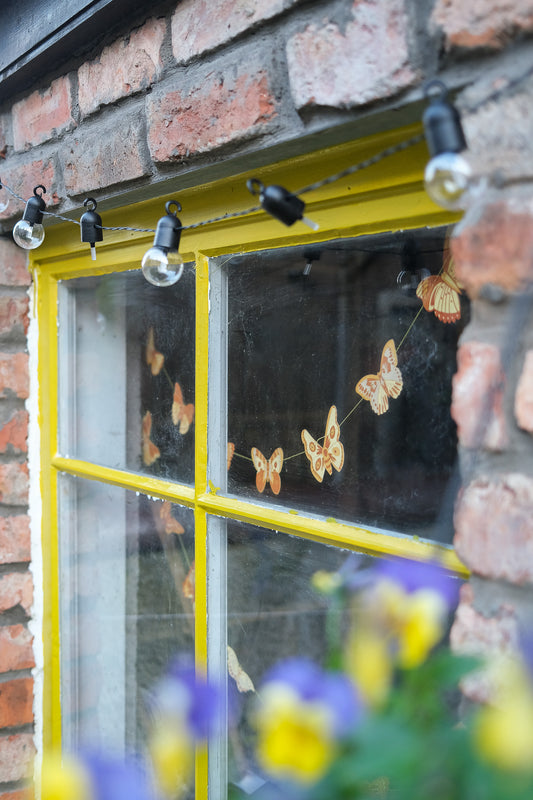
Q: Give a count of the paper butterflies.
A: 11